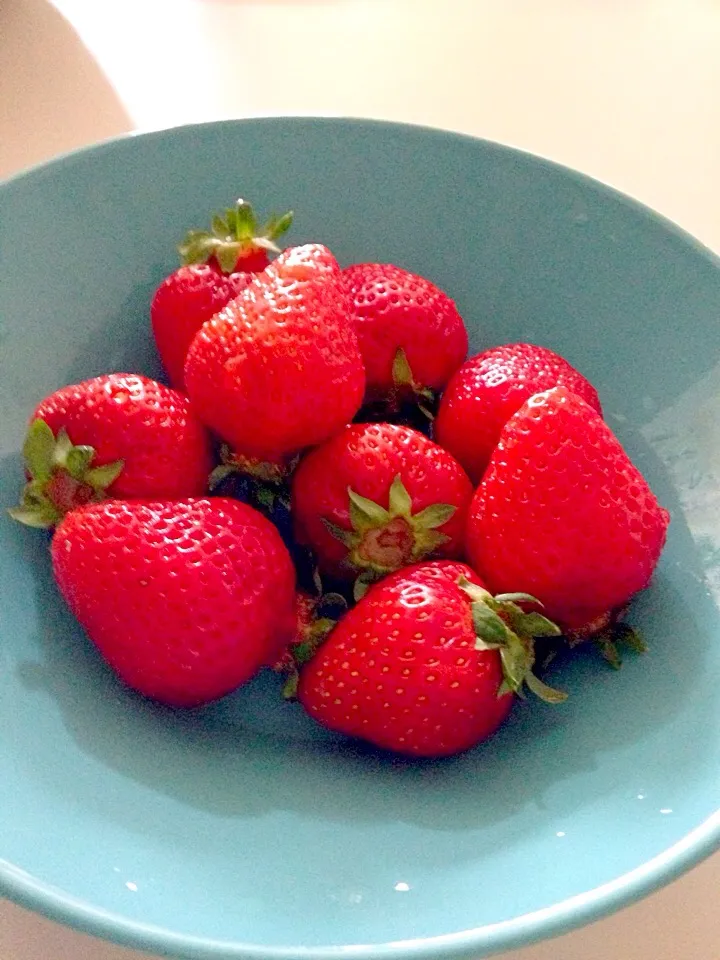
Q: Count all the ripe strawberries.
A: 9